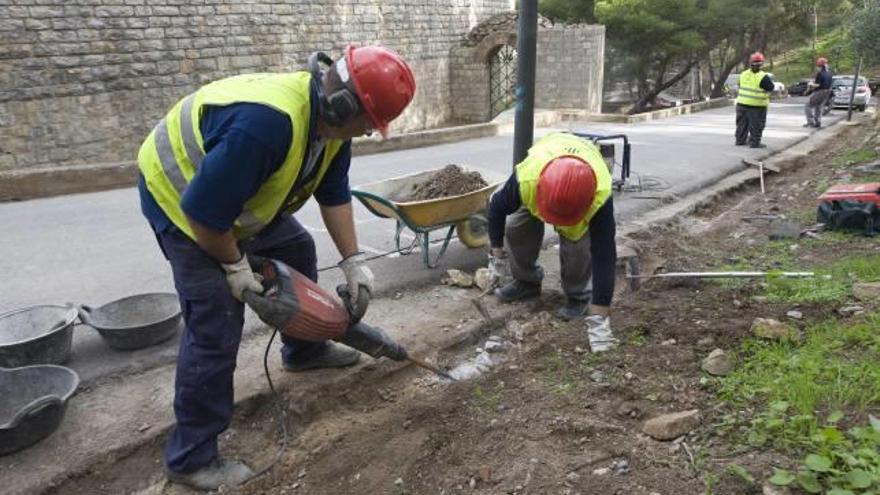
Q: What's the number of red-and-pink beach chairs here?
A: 0